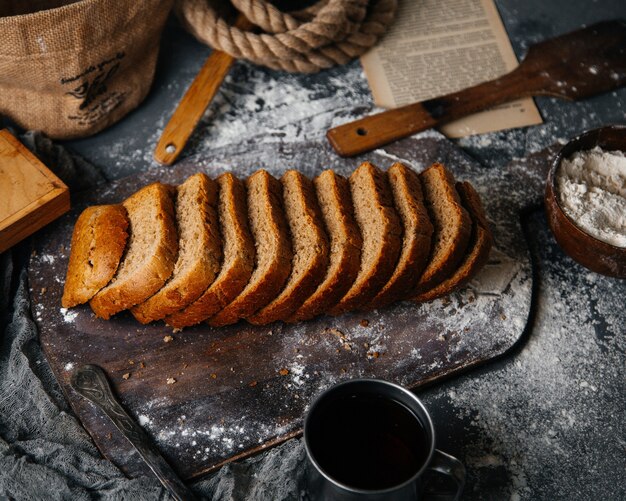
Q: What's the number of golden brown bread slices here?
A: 11